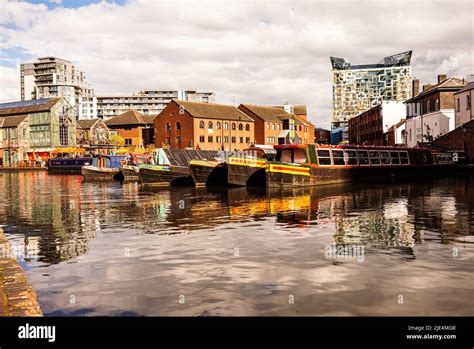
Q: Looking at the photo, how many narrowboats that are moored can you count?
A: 7